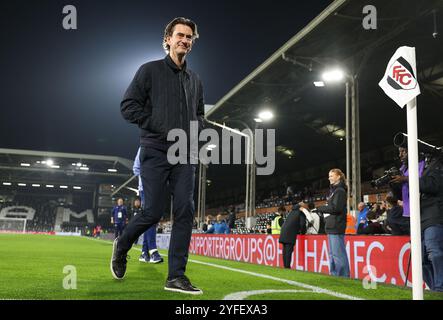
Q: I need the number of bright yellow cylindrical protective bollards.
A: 0